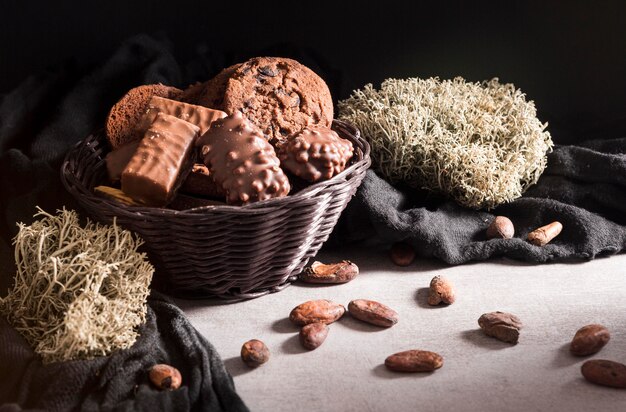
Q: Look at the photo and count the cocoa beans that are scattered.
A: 14